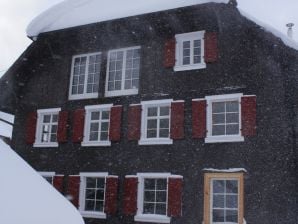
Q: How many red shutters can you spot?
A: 15